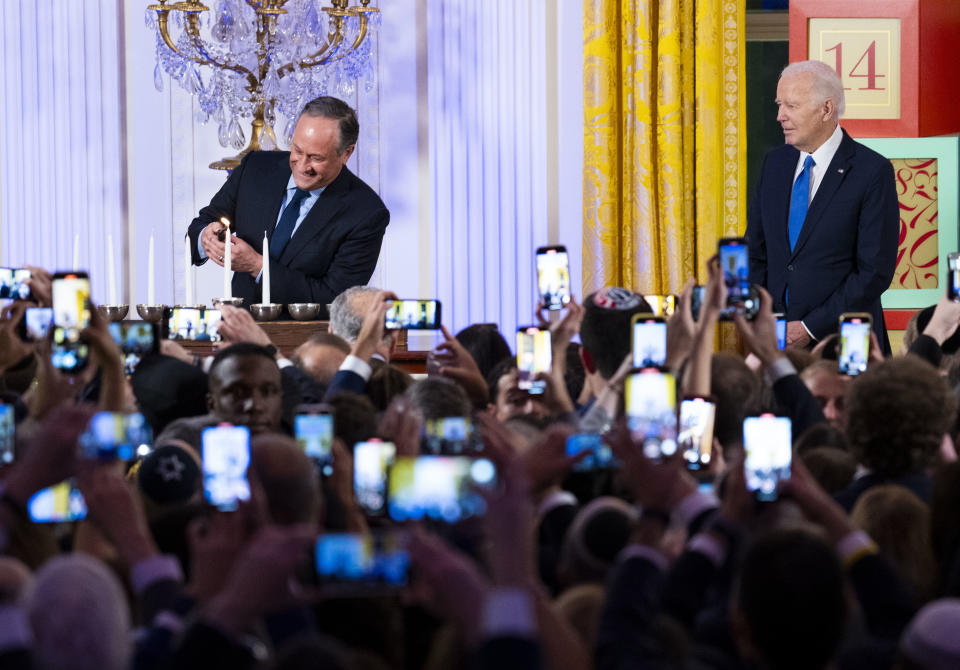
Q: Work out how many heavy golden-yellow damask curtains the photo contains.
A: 1